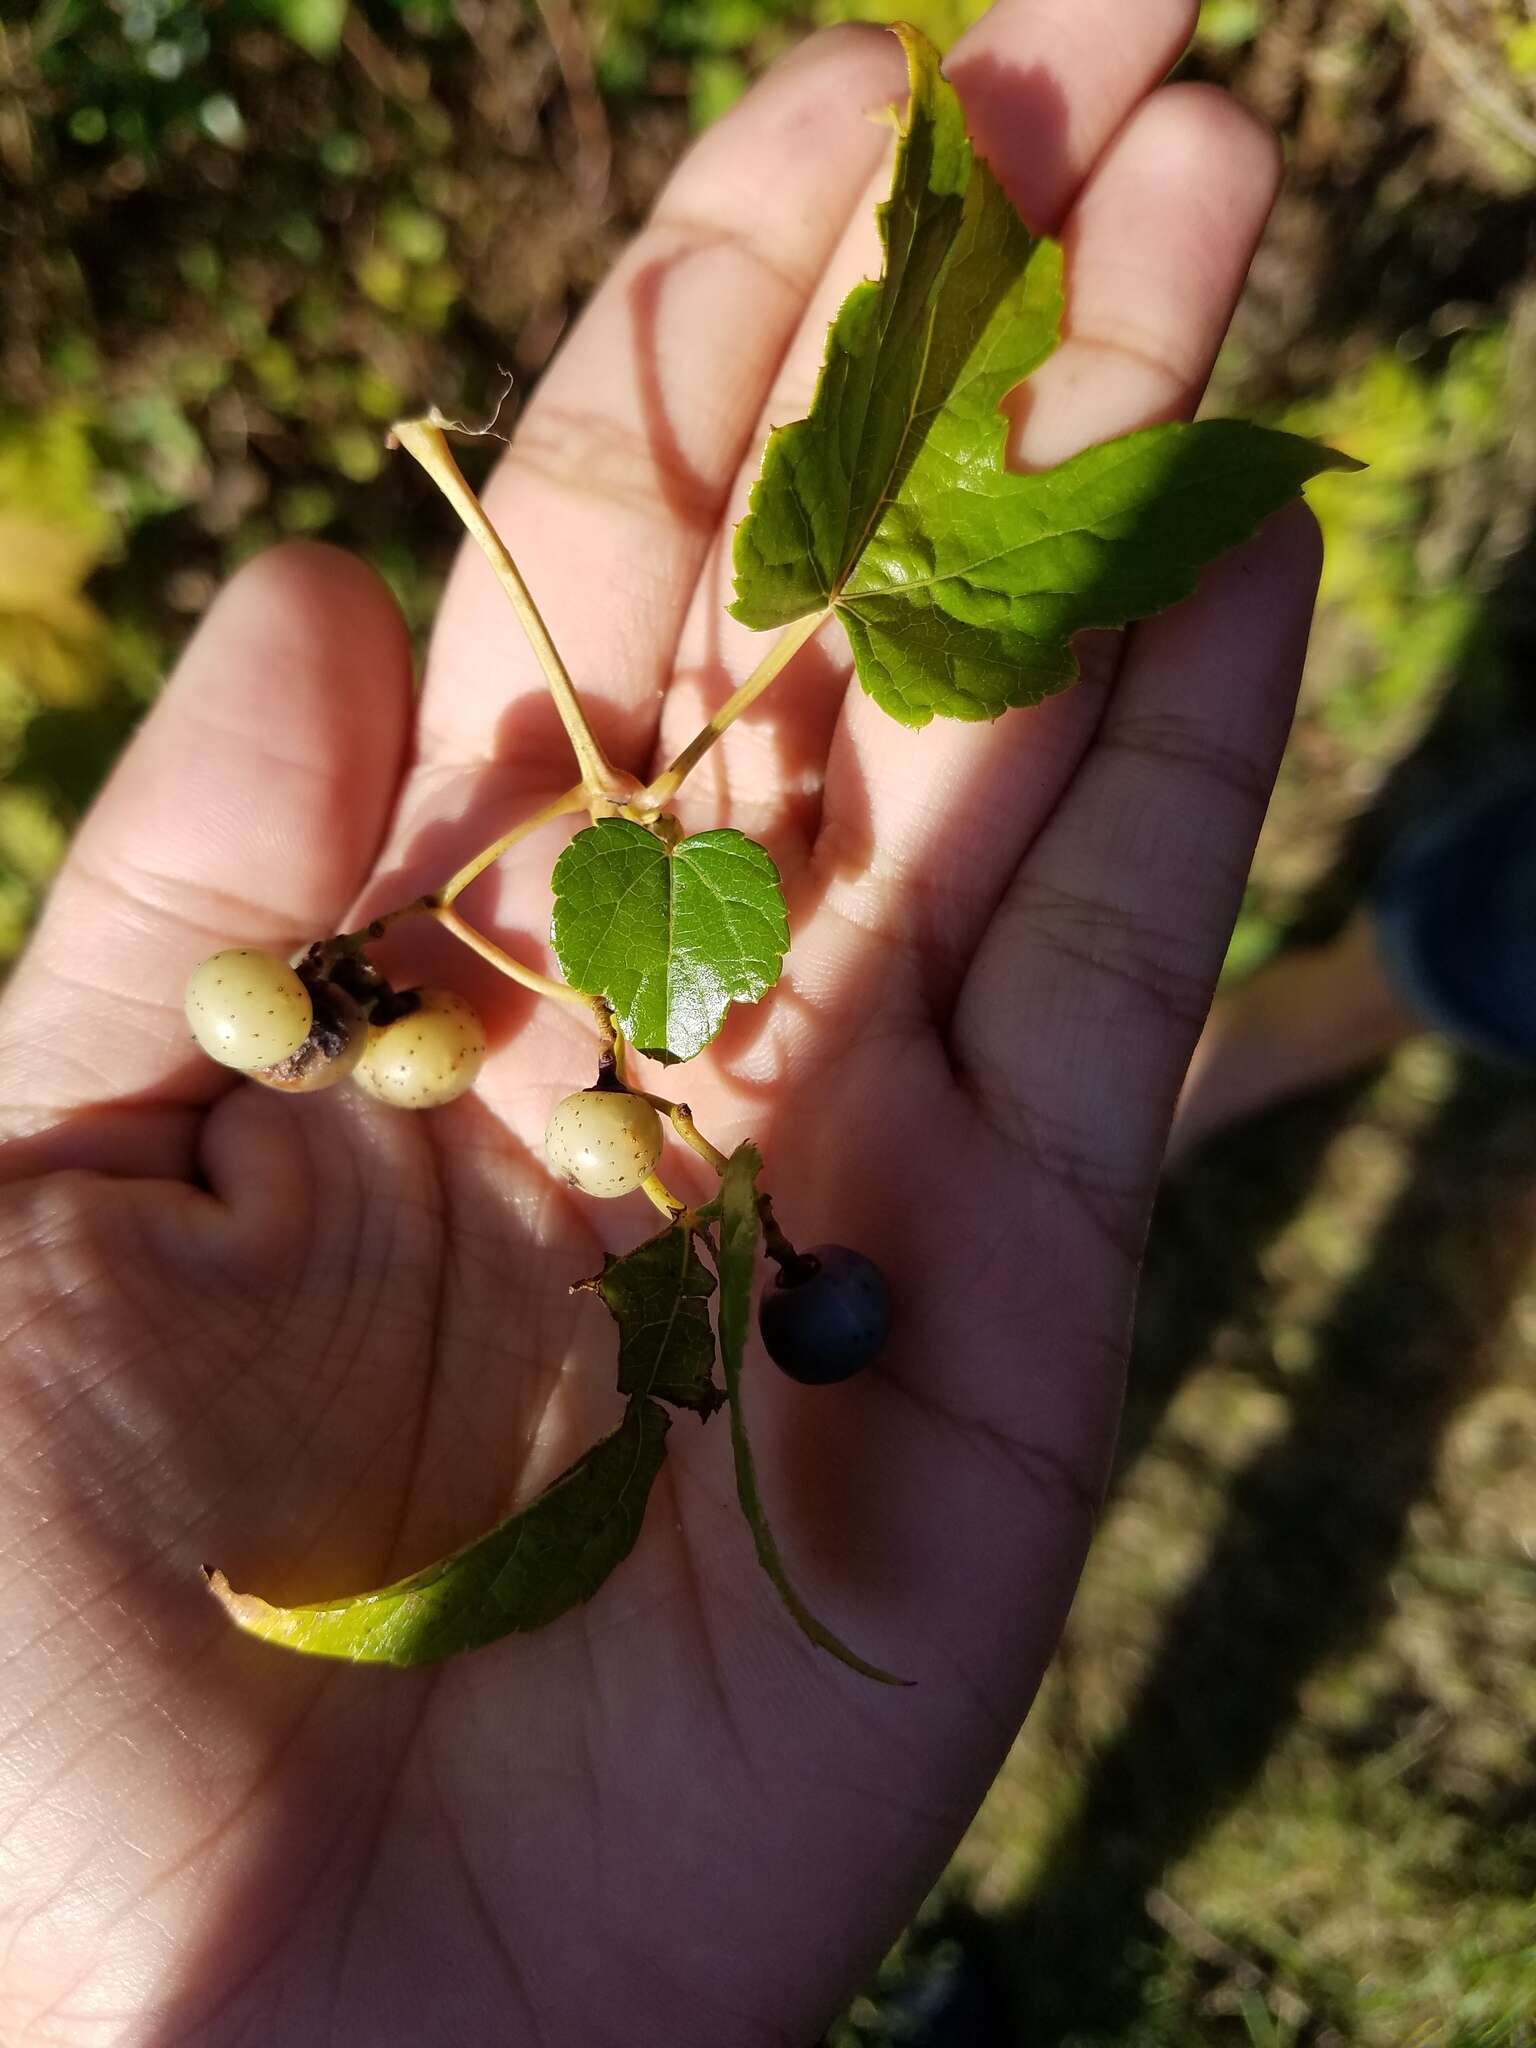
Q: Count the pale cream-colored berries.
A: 3